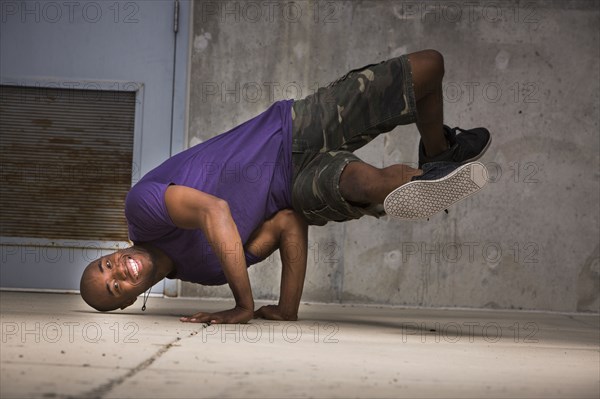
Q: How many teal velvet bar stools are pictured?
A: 0